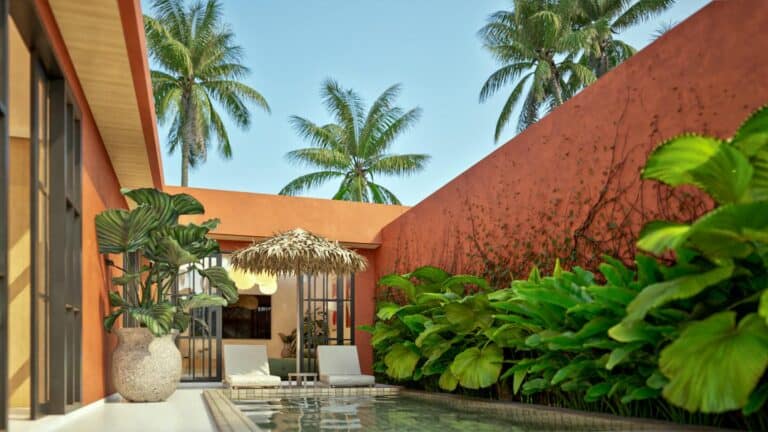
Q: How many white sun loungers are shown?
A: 2